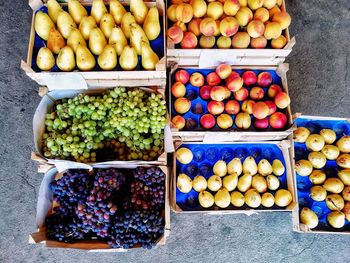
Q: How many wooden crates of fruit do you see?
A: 7